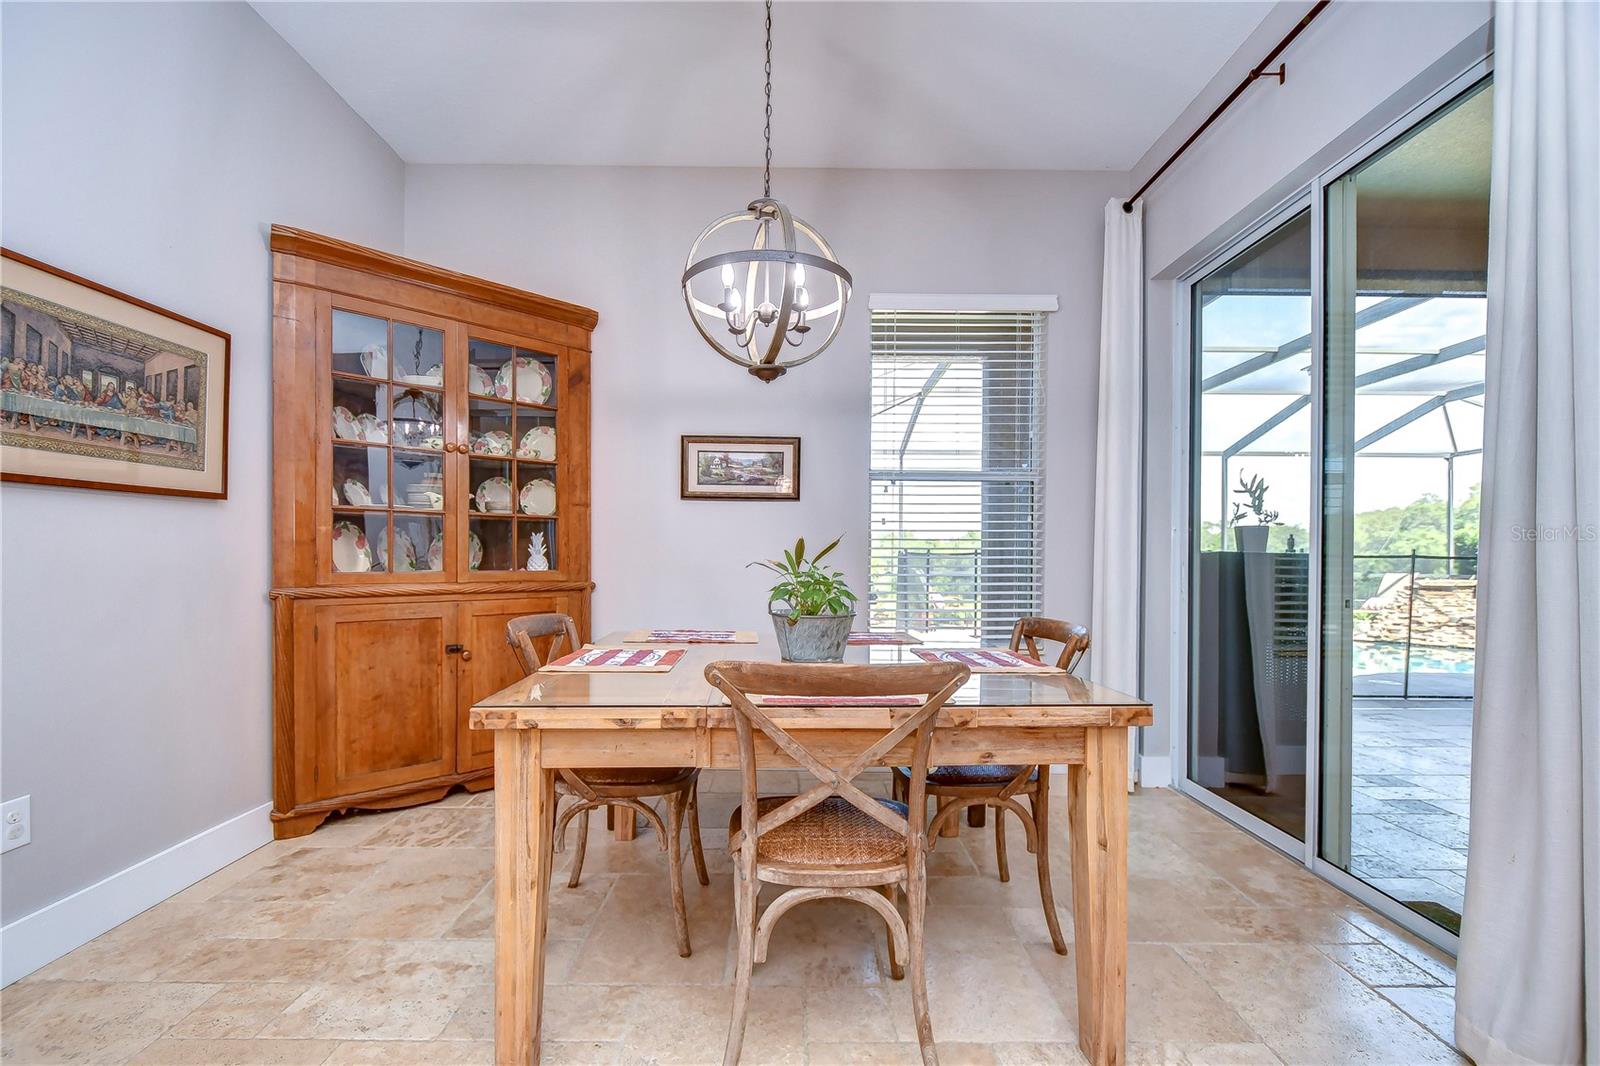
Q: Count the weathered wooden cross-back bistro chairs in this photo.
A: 3